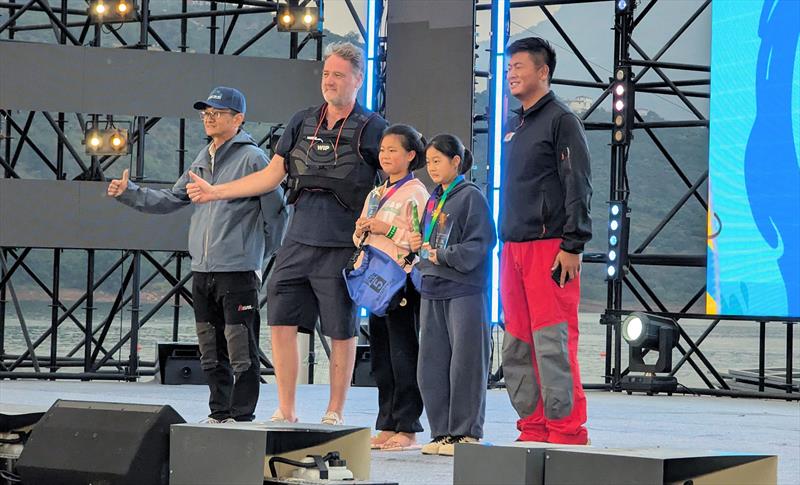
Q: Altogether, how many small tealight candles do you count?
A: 0